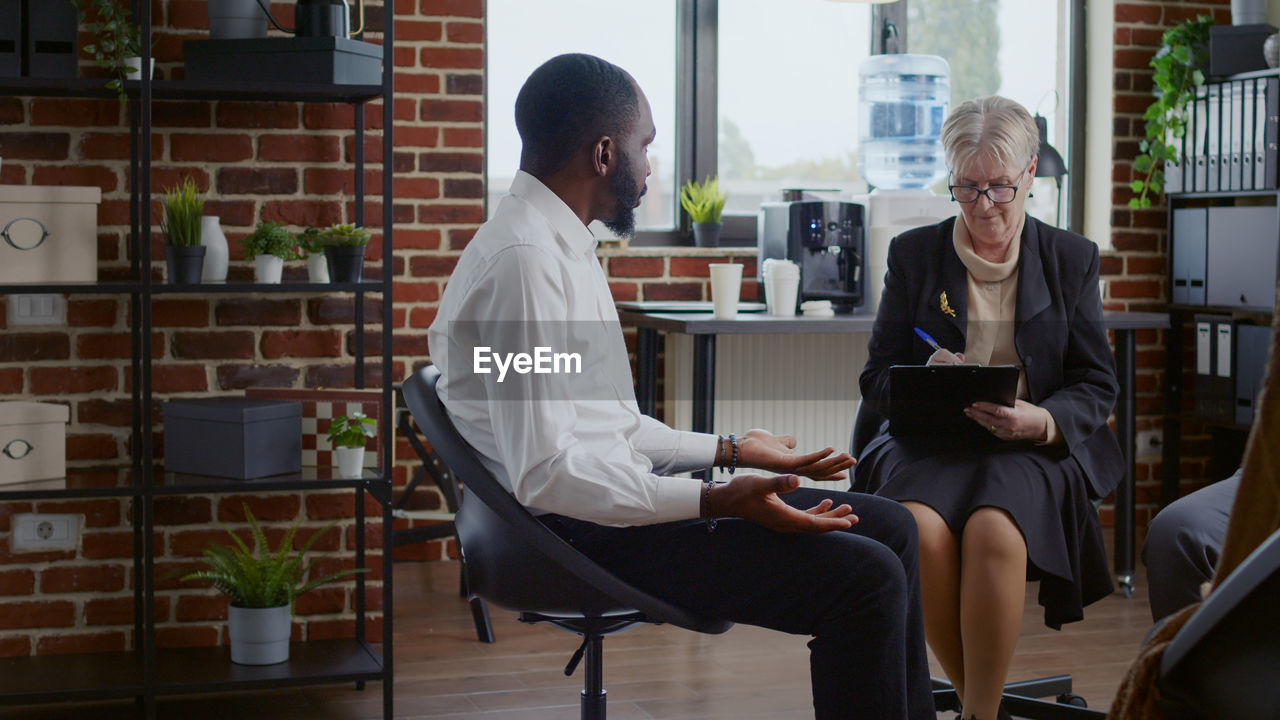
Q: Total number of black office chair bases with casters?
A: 1